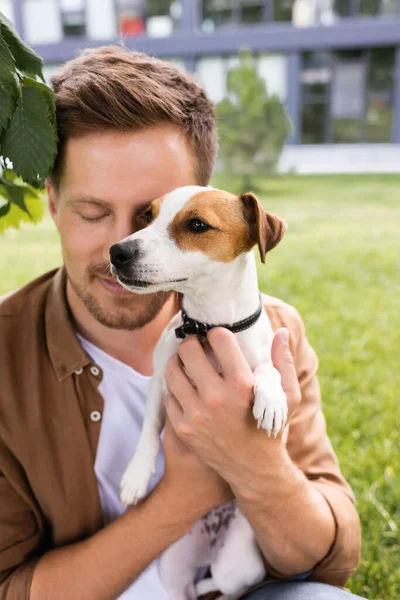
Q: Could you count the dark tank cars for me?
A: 0